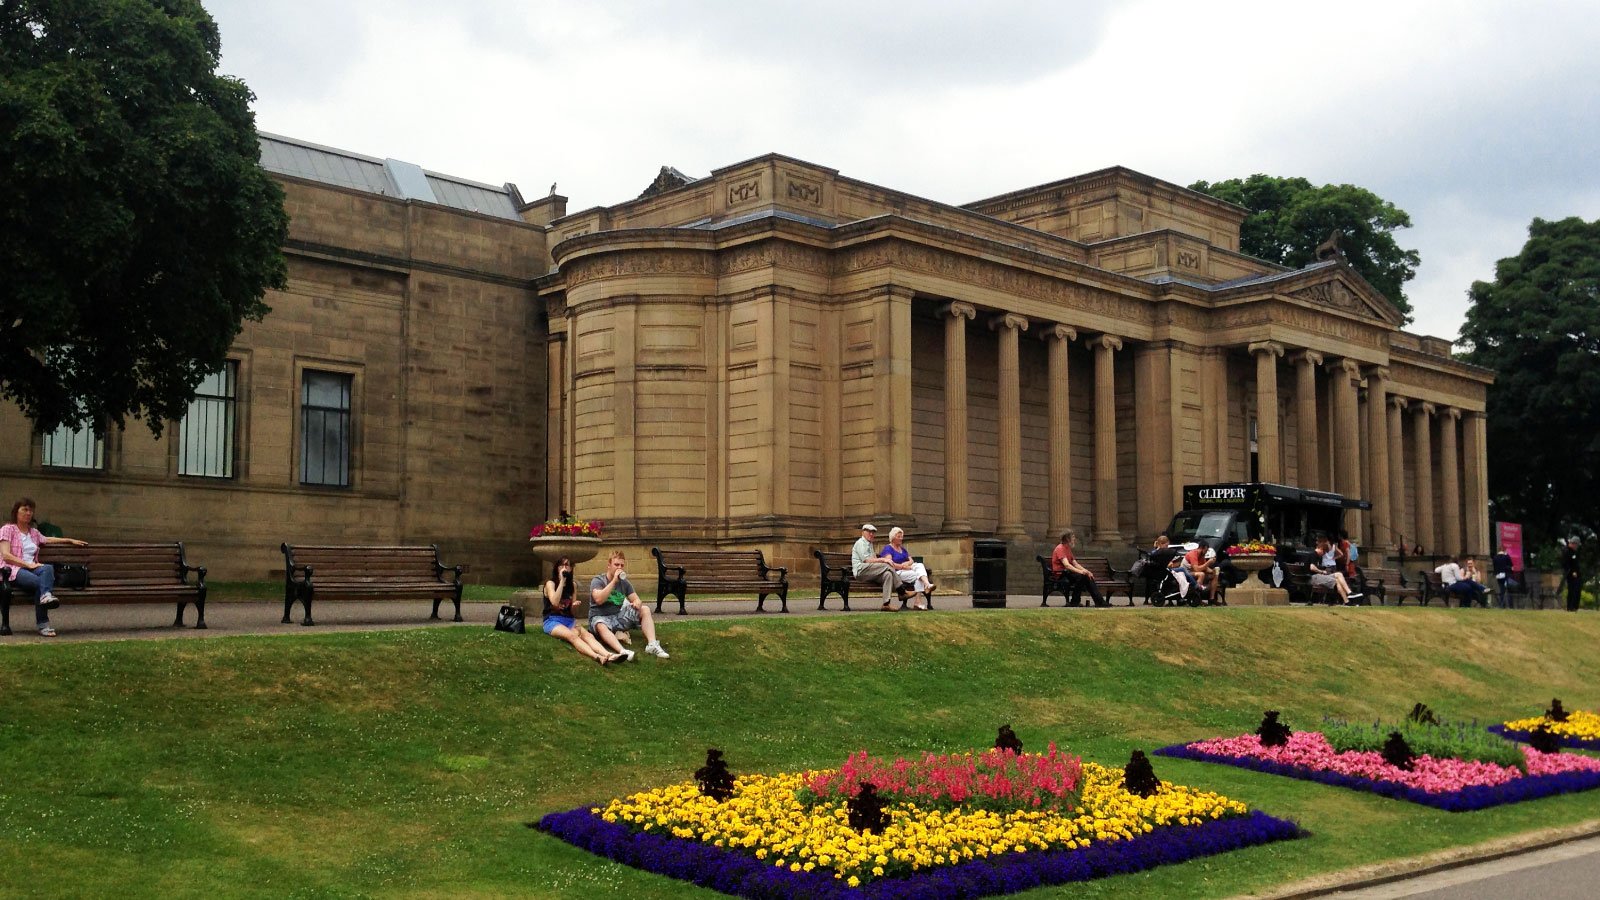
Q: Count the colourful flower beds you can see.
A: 3